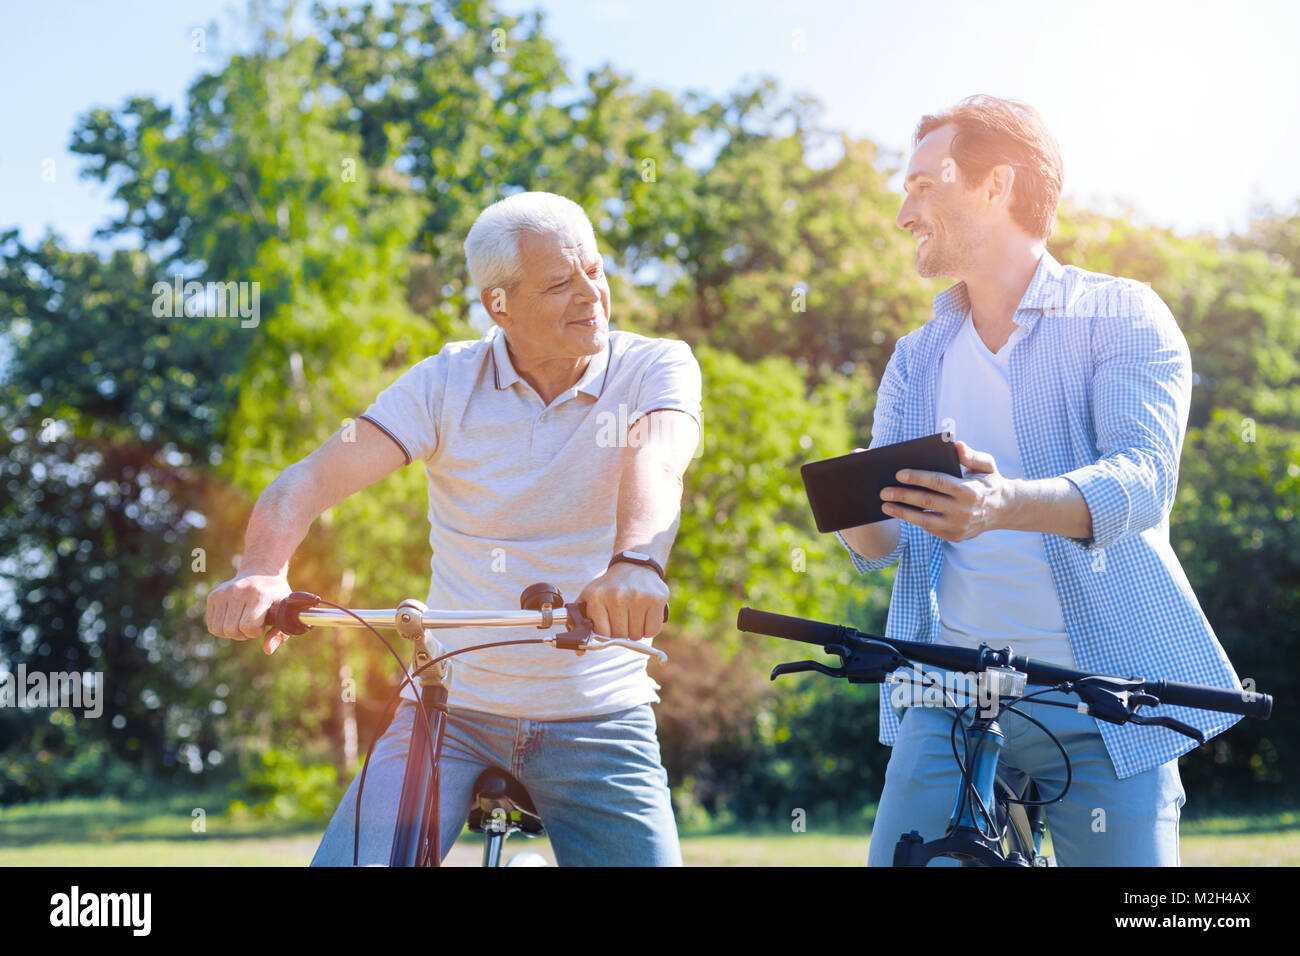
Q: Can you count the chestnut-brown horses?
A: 0